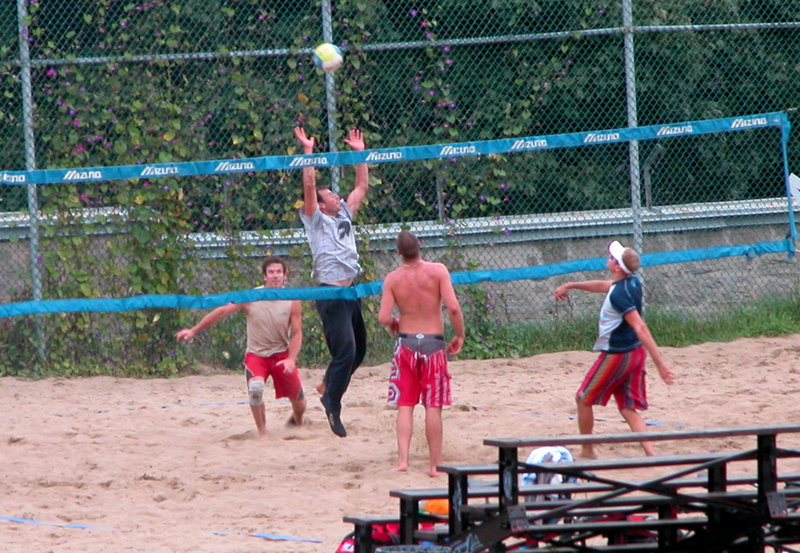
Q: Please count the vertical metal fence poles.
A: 3